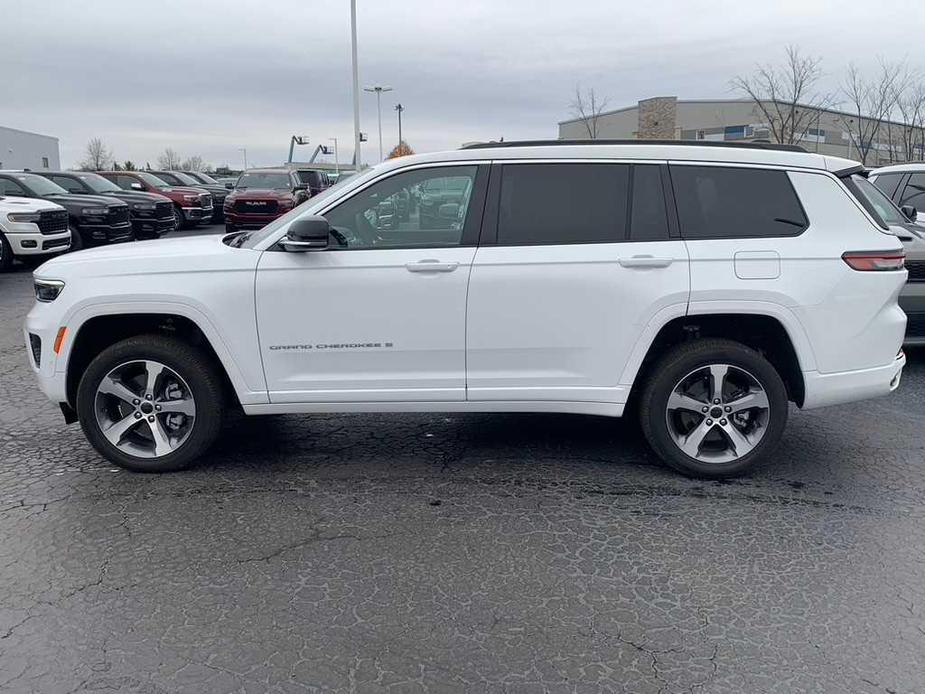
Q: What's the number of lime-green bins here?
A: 0